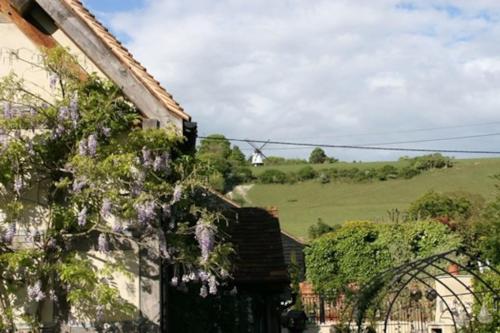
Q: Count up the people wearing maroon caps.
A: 0